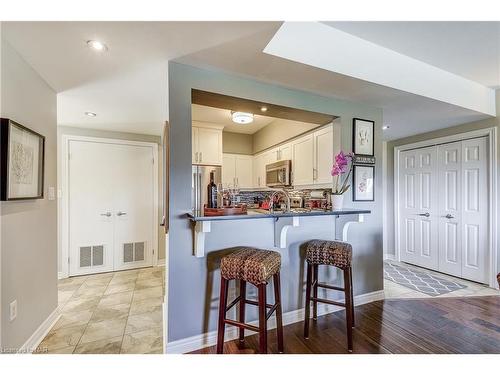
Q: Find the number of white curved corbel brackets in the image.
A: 3